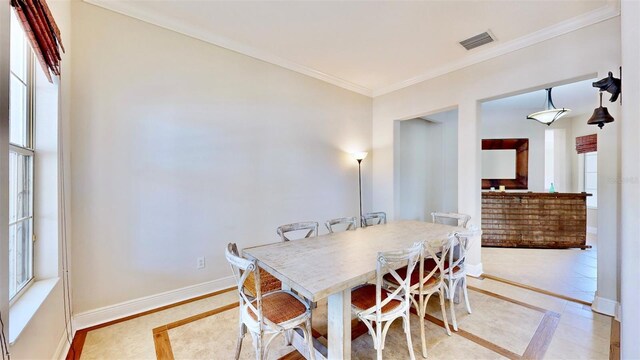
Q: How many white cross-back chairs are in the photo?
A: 8